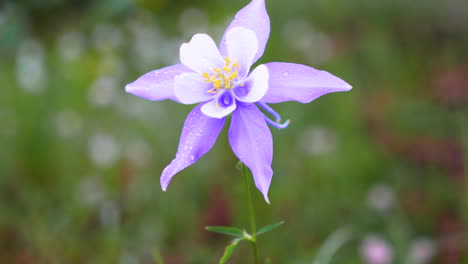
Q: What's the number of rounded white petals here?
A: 5